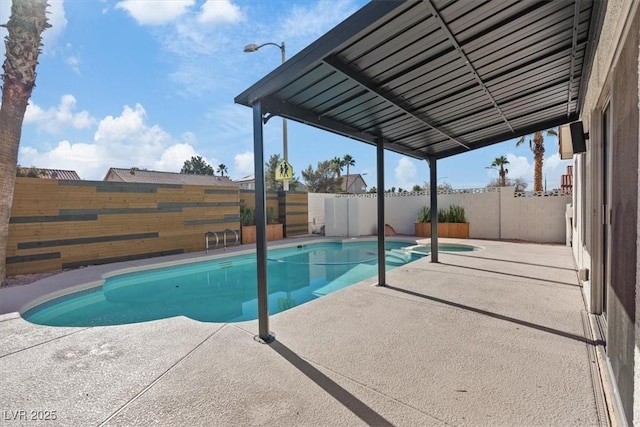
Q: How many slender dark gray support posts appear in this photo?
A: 3